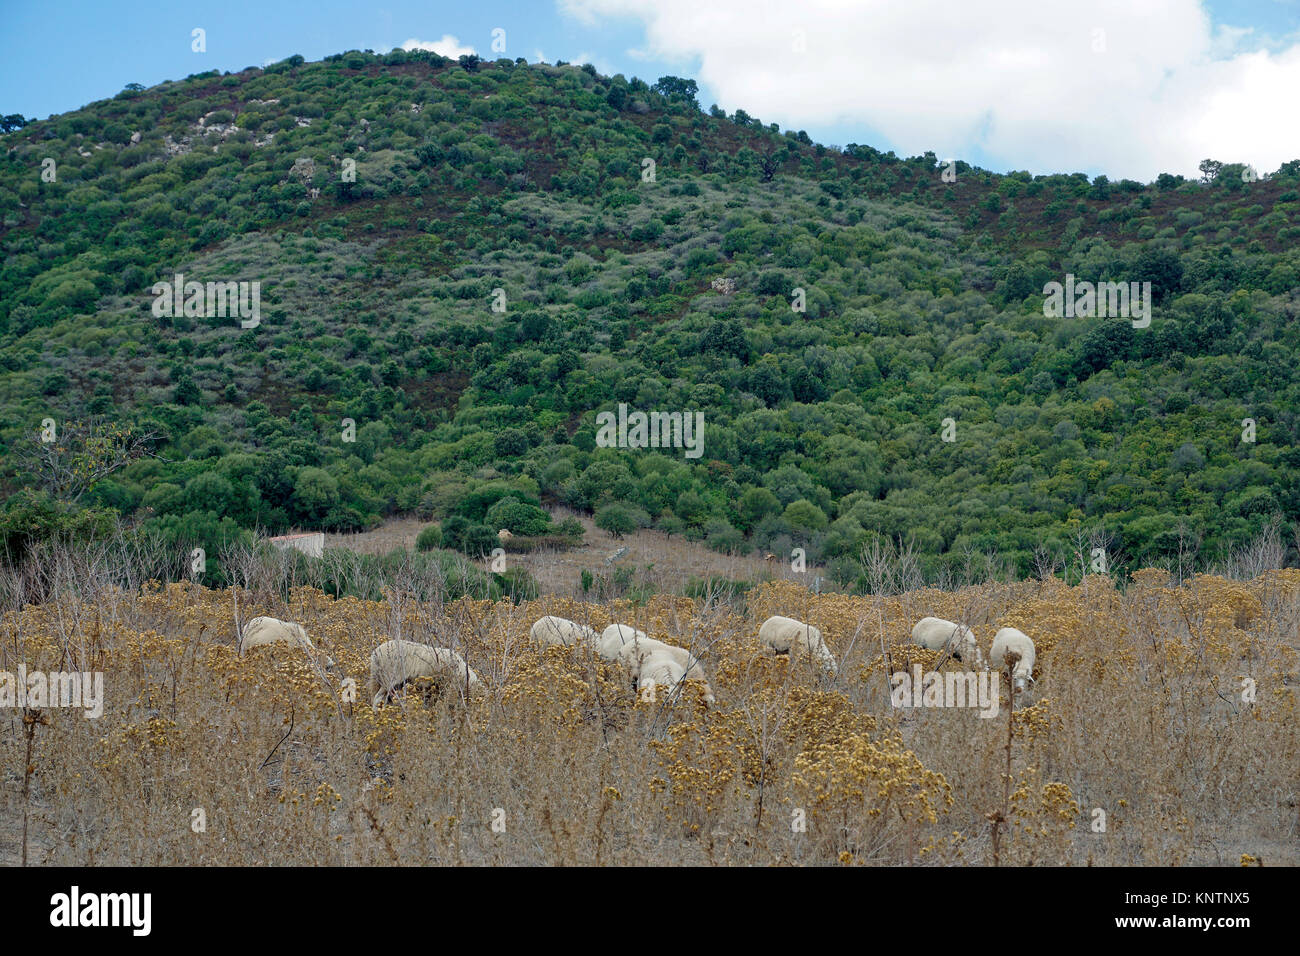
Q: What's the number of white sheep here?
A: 9